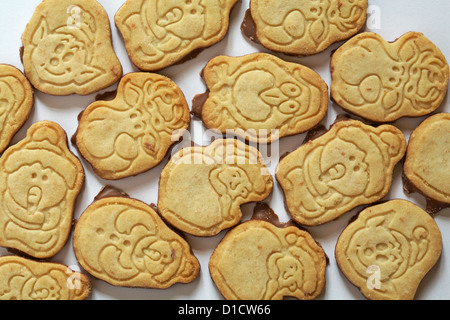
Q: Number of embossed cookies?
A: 15